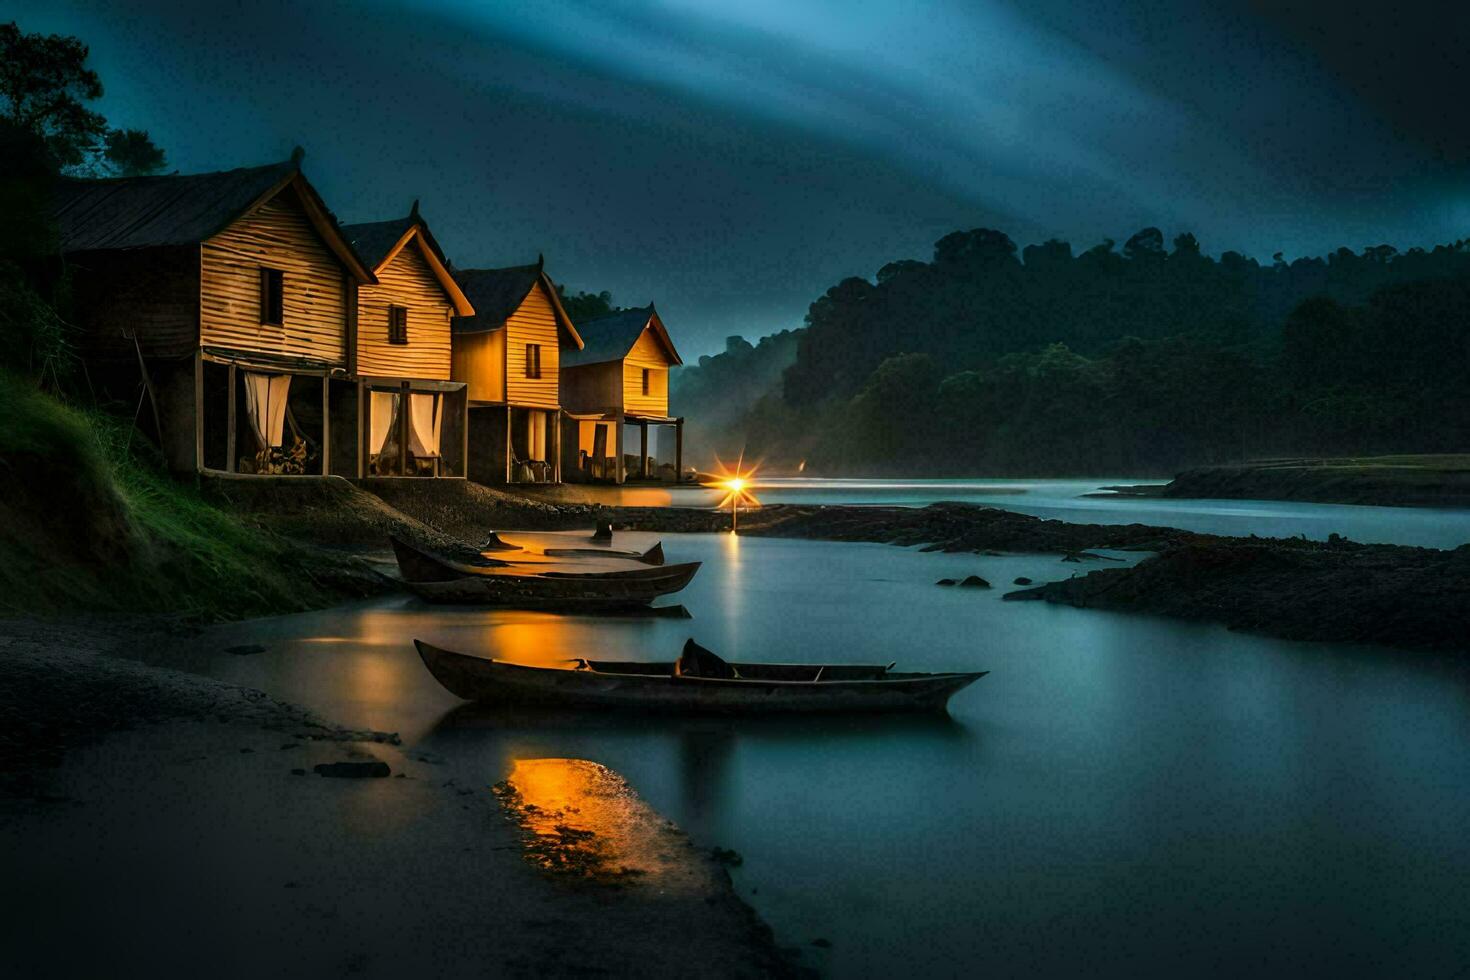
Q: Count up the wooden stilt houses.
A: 4